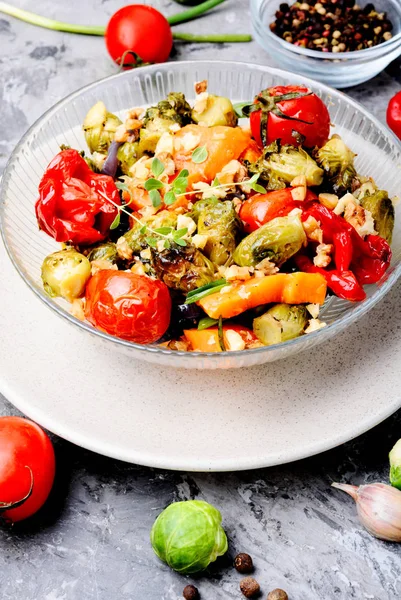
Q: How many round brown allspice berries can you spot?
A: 4